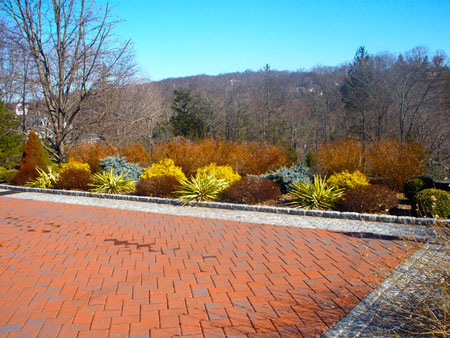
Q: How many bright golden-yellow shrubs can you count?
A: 4